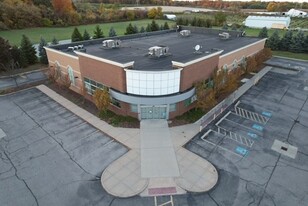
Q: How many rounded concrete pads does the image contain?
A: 2